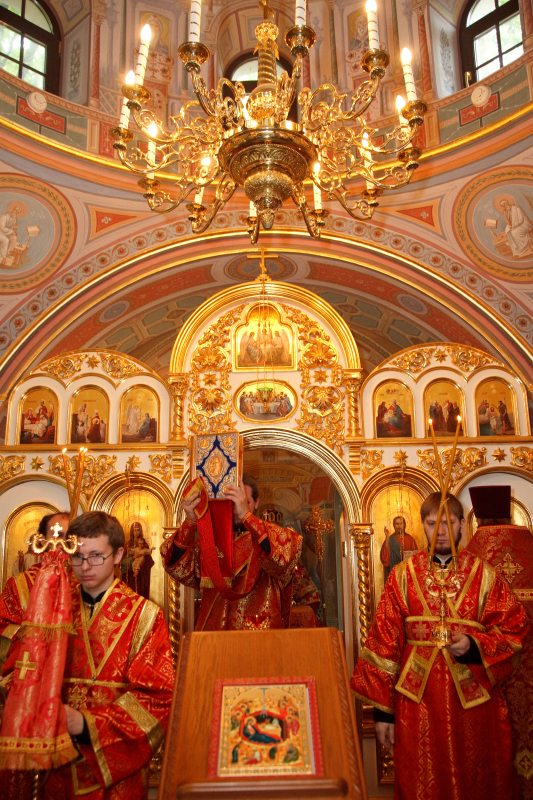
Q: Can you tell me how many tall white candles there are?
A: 12